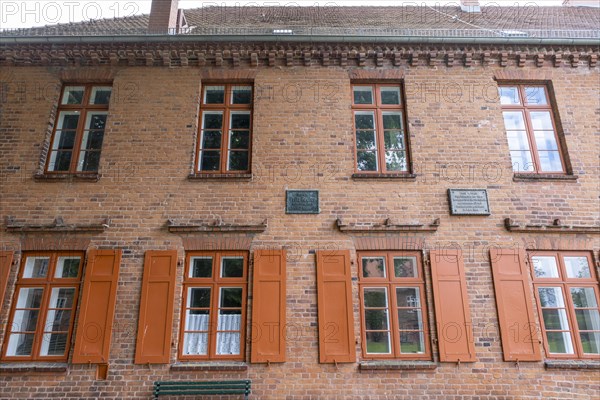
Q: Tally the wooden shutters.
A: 7